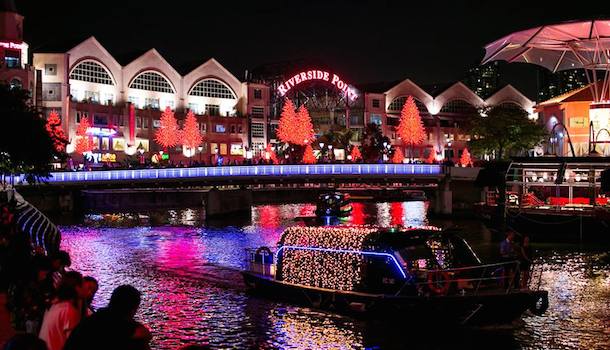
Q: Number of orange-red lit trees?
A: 13